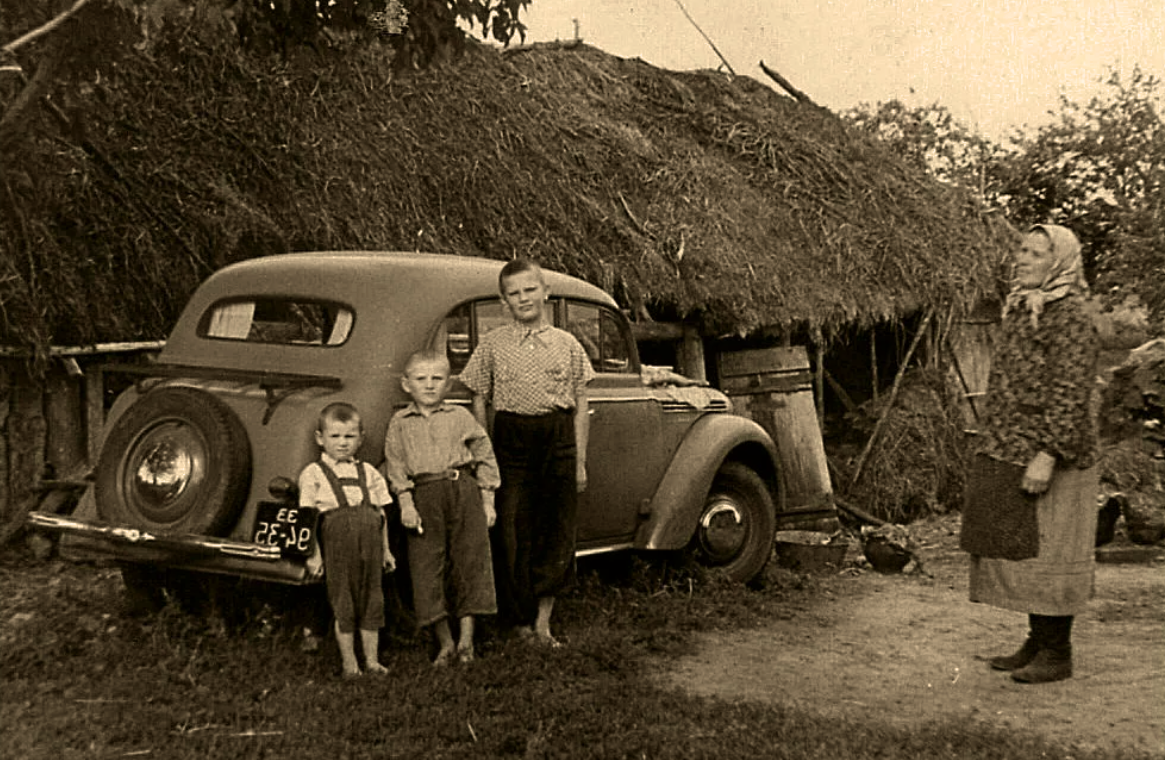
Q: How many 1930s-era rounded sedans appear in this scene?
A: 1